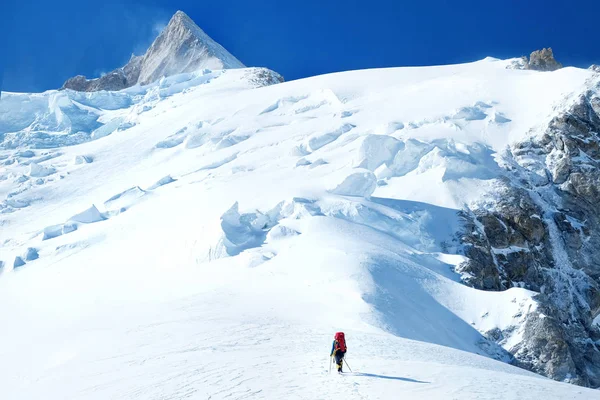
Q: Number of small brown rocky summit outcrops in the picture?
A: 1